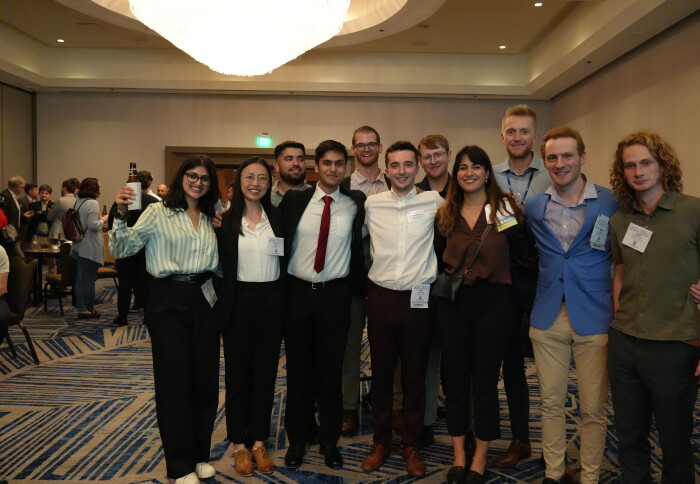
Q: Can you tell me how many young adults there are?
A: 11